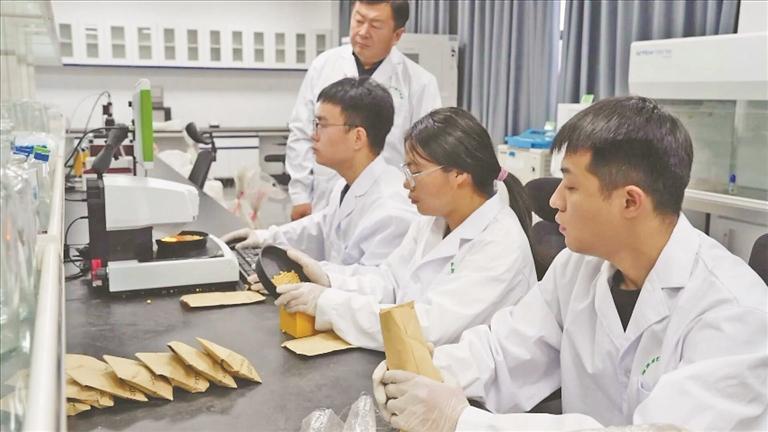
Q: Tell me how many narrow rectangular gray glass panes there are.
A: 12